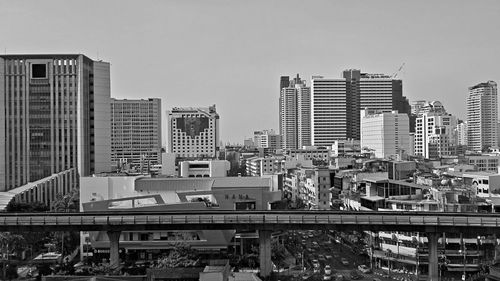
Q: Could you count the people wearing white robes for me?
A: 0